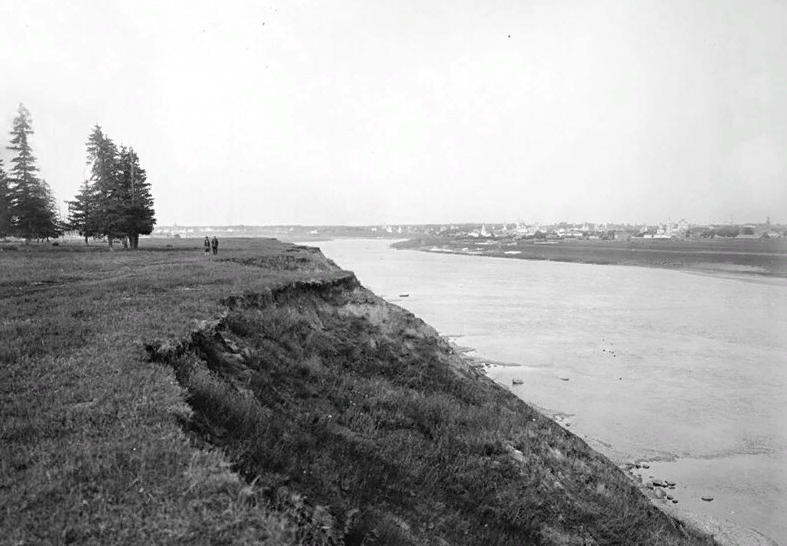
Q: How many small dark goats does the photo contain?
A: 0